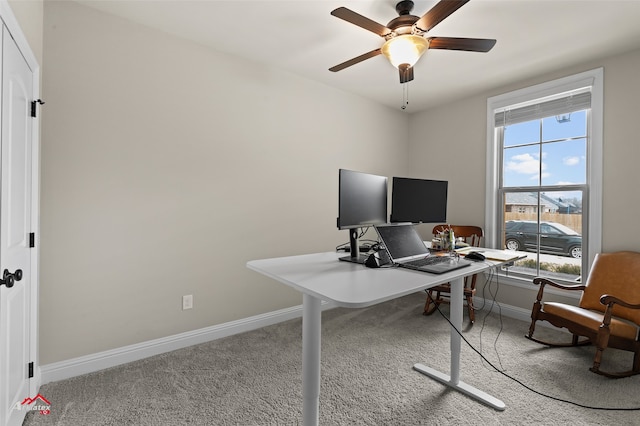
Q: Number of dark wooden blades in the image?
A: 5